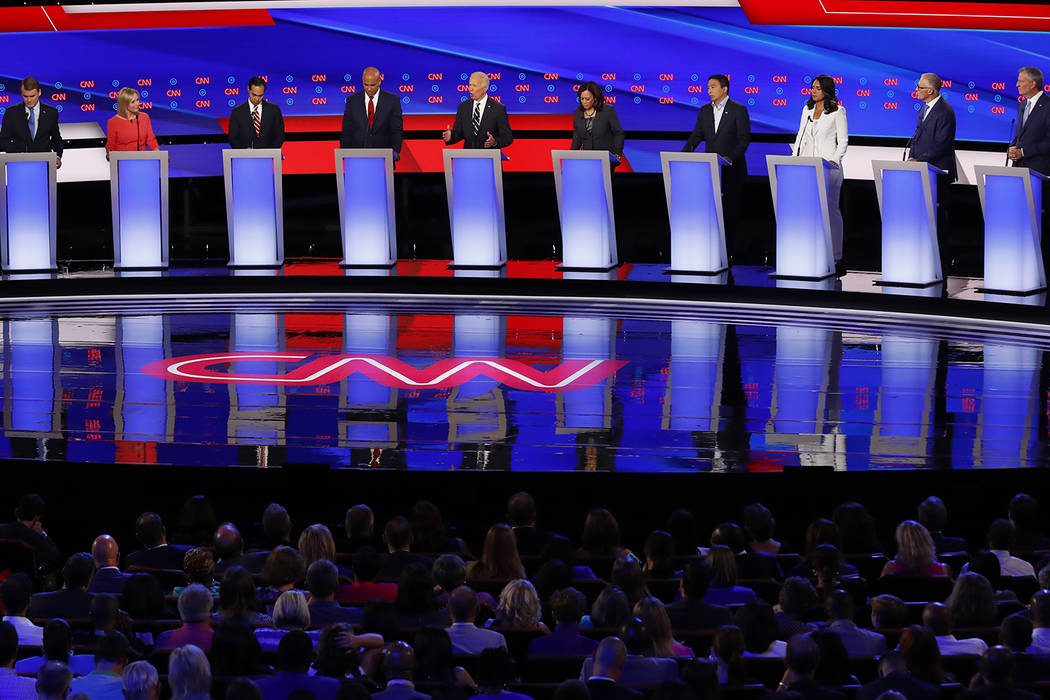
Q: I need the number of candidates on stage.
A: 10